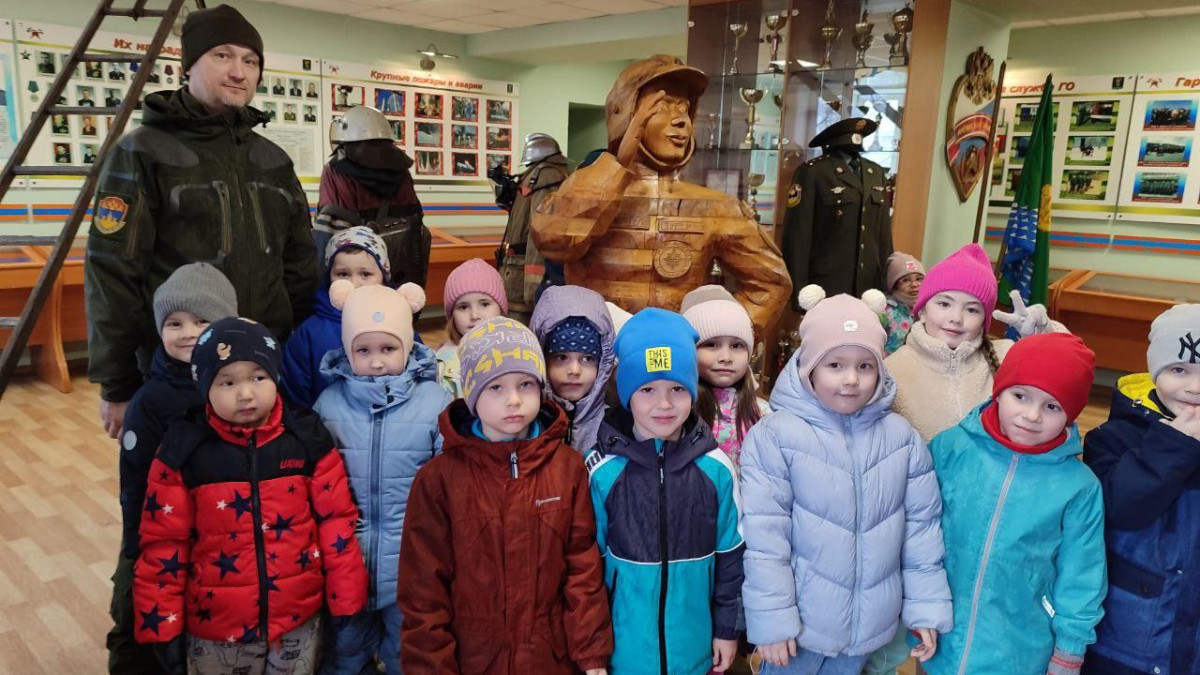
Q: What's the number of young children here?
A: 14